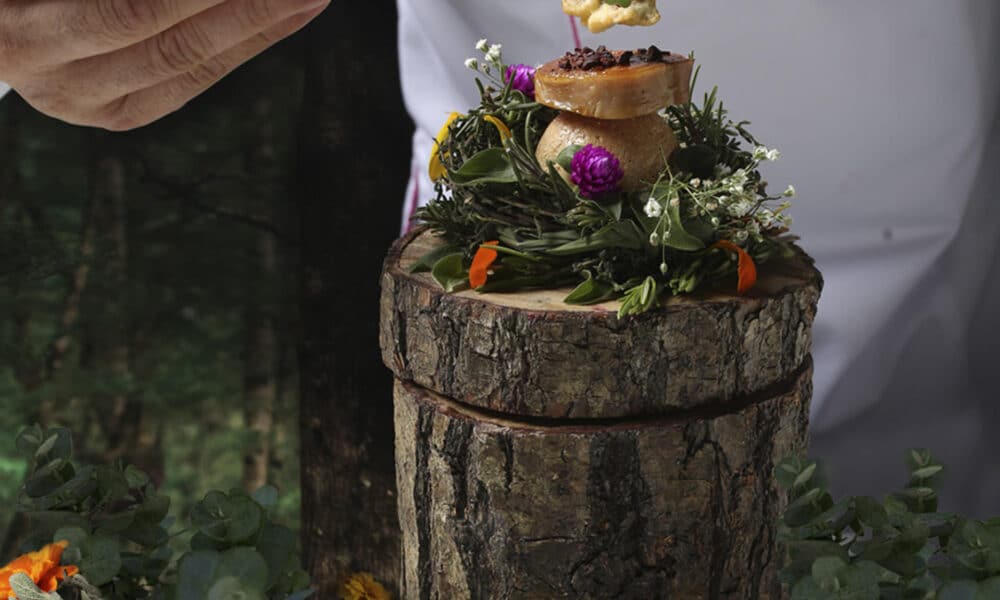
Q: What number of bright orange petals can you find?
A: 2